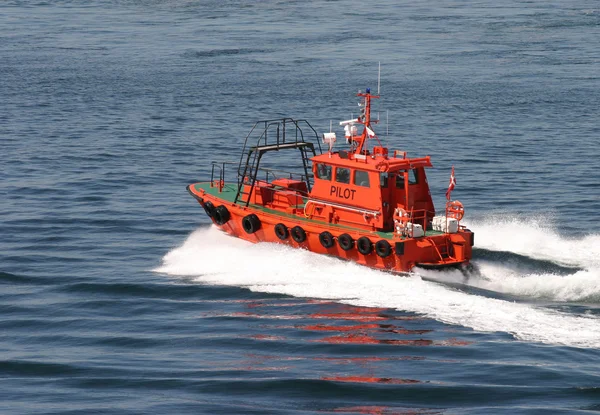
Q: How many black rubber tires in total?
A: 9